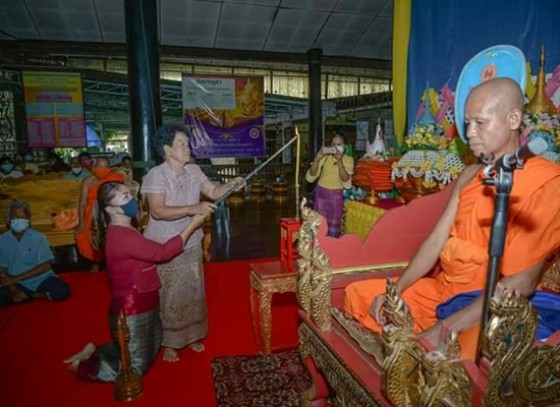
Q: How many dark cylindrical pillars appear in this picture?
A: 2